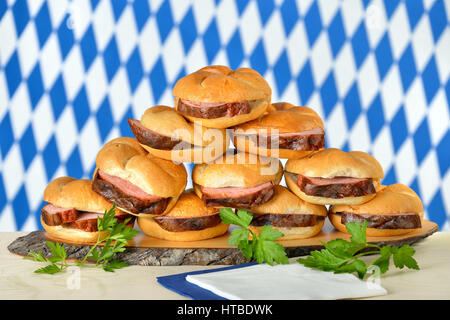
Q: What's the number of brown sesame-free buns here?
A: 10